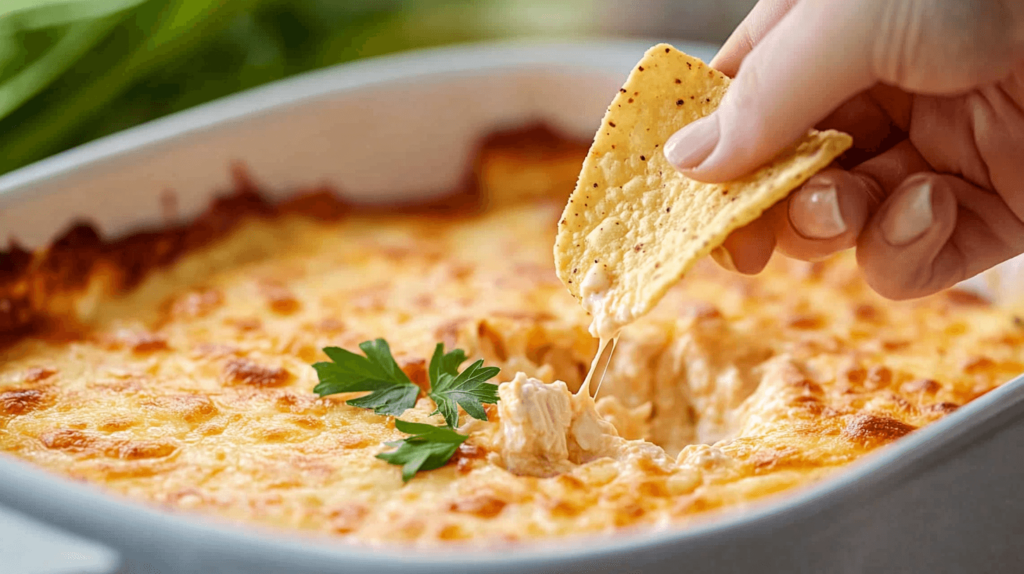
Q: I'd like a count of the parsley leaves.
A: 3